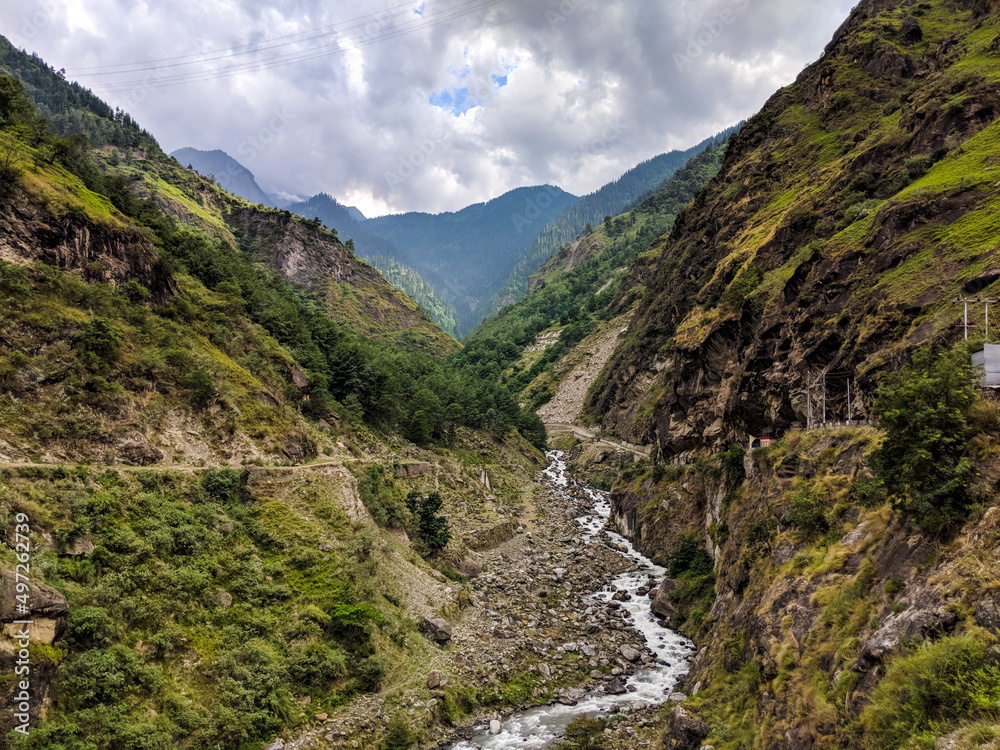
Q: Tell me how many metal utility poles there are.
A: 5